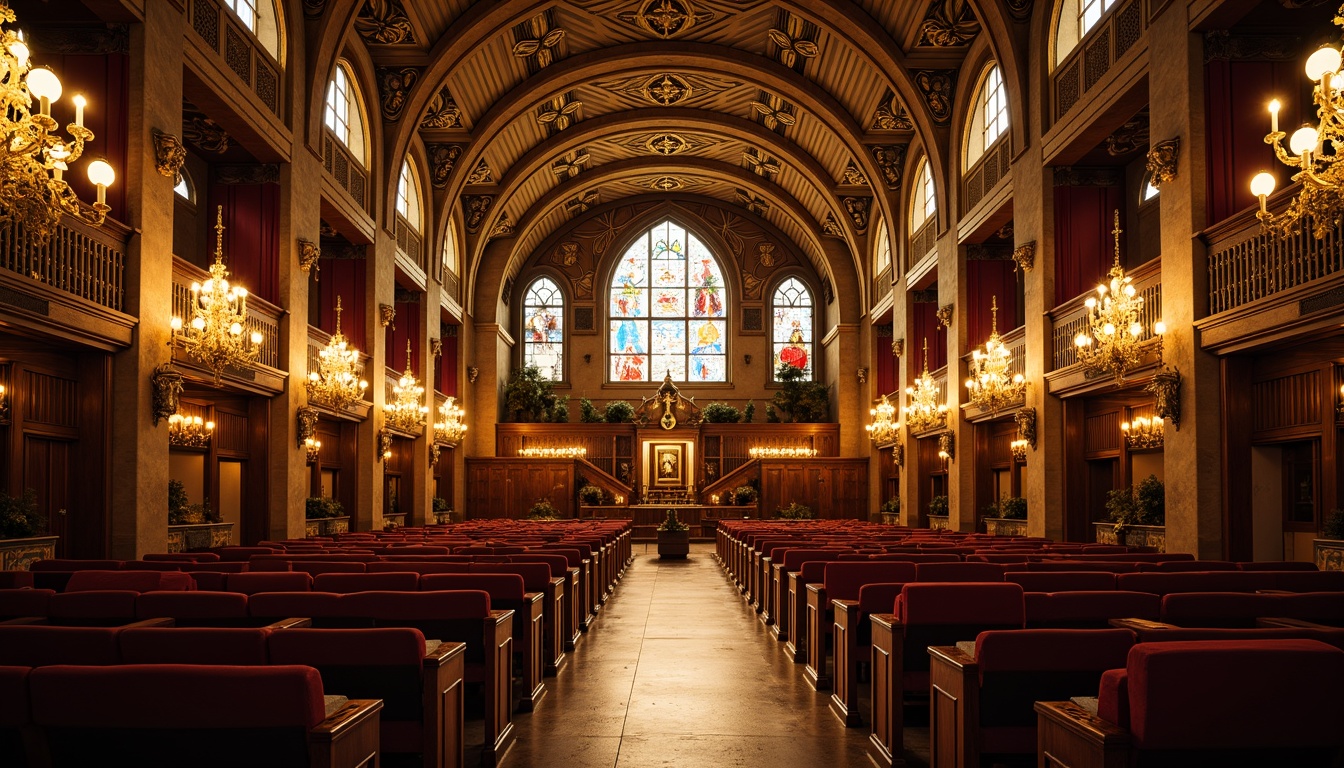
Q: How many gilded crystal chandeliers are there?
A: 10